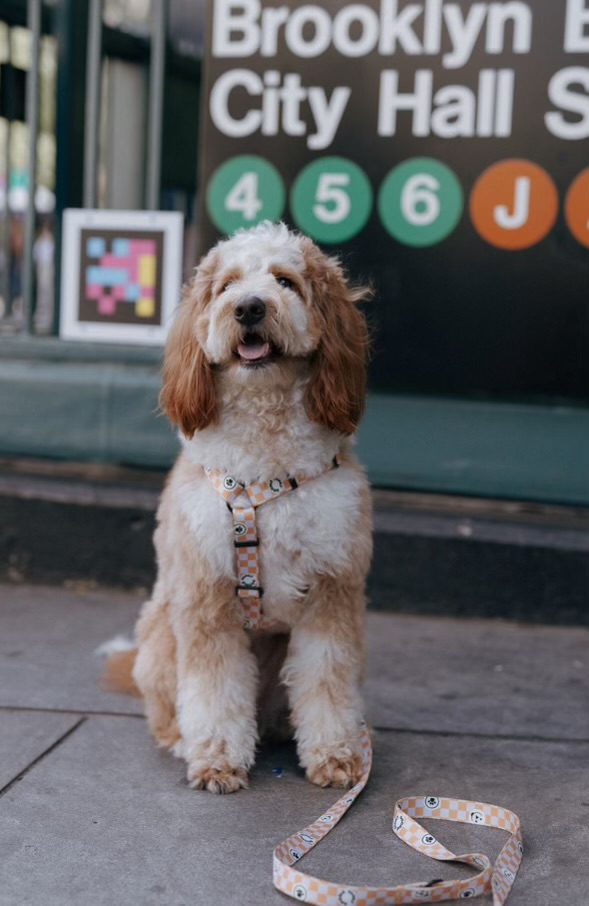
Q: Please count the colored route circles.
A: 5